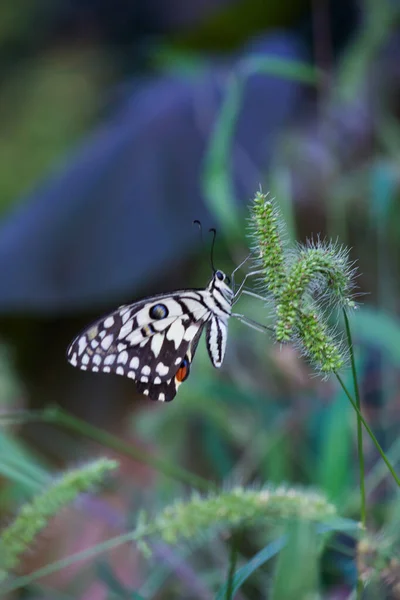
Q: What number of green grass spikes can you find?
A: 4